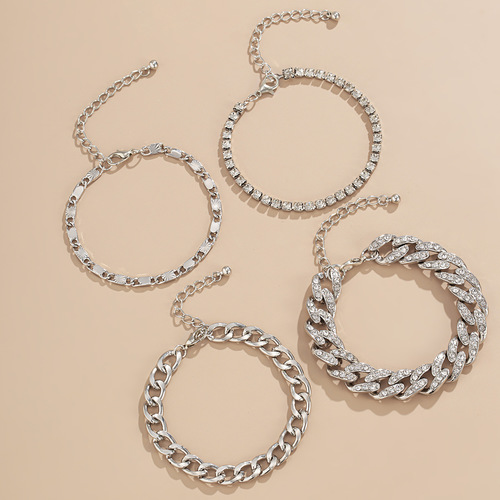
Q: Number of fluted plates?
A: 9